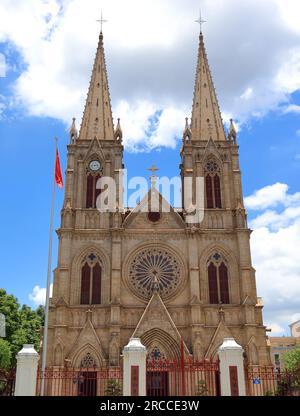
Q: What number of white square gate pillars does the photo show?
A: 3